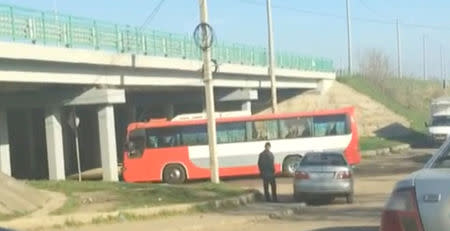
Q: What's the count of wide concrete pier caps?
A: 2